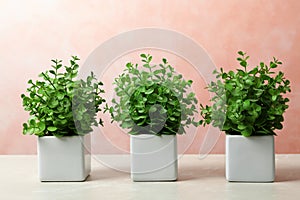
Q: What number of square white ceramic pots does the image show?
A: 3